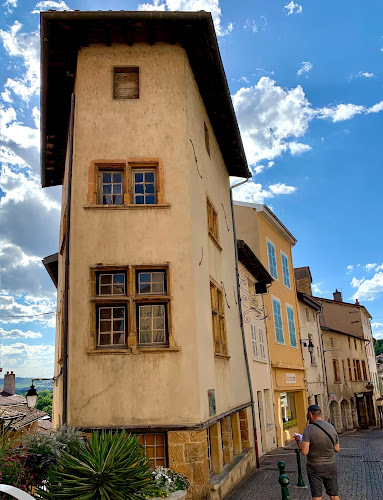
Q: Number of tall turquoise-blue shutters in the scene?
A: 4